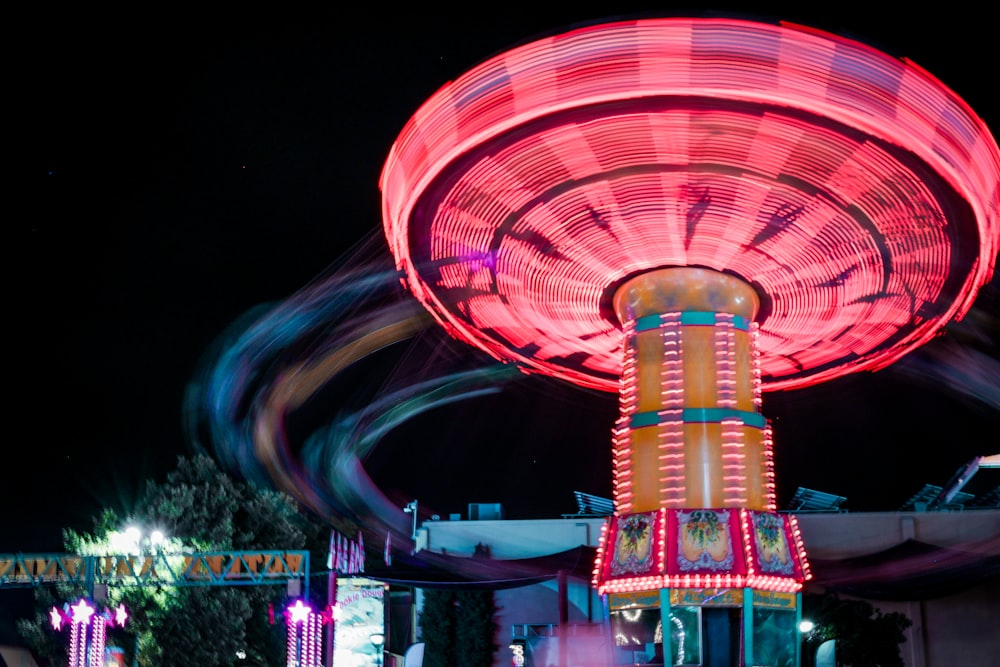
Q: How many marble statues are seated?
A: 0